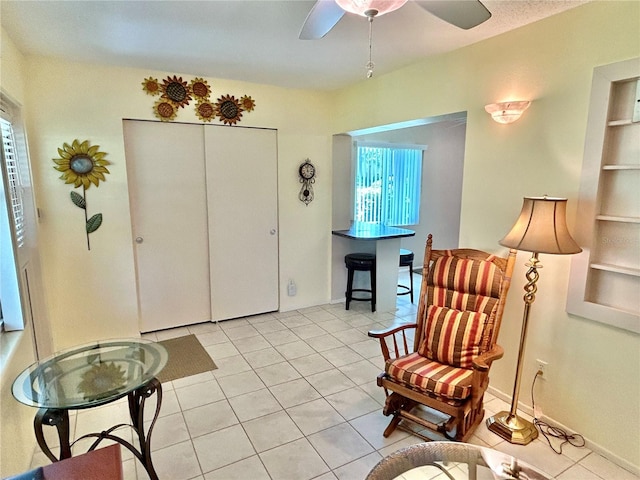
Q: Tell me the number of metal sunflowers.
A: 8